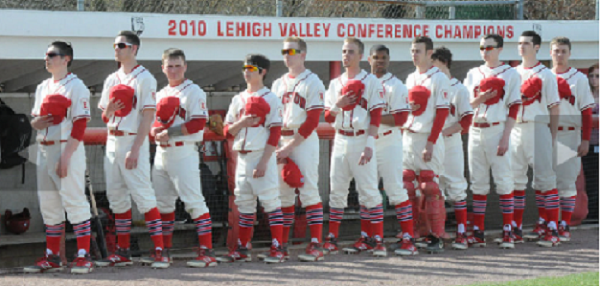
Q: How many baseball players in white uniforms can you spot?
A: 12